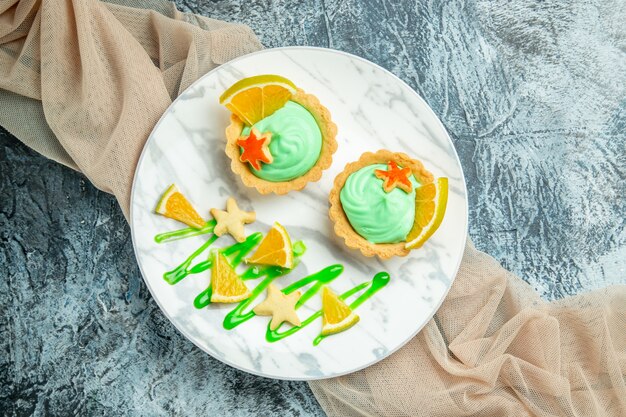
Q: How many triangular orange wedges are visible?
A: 4